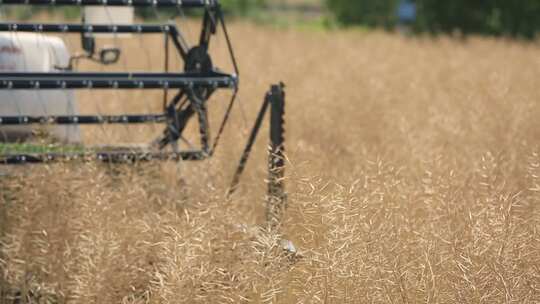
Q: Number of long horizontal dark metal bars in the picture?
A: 5